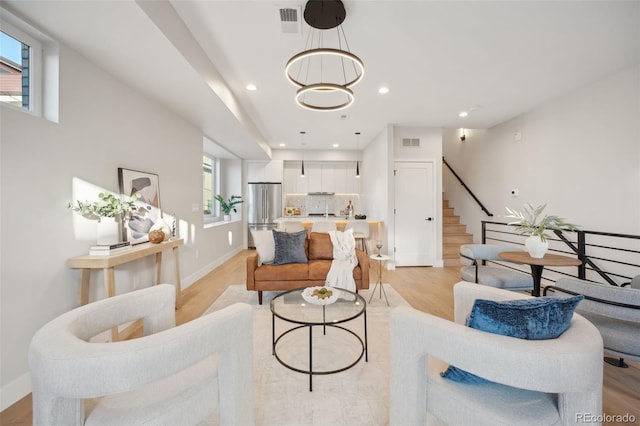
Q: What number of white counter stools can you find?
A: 3